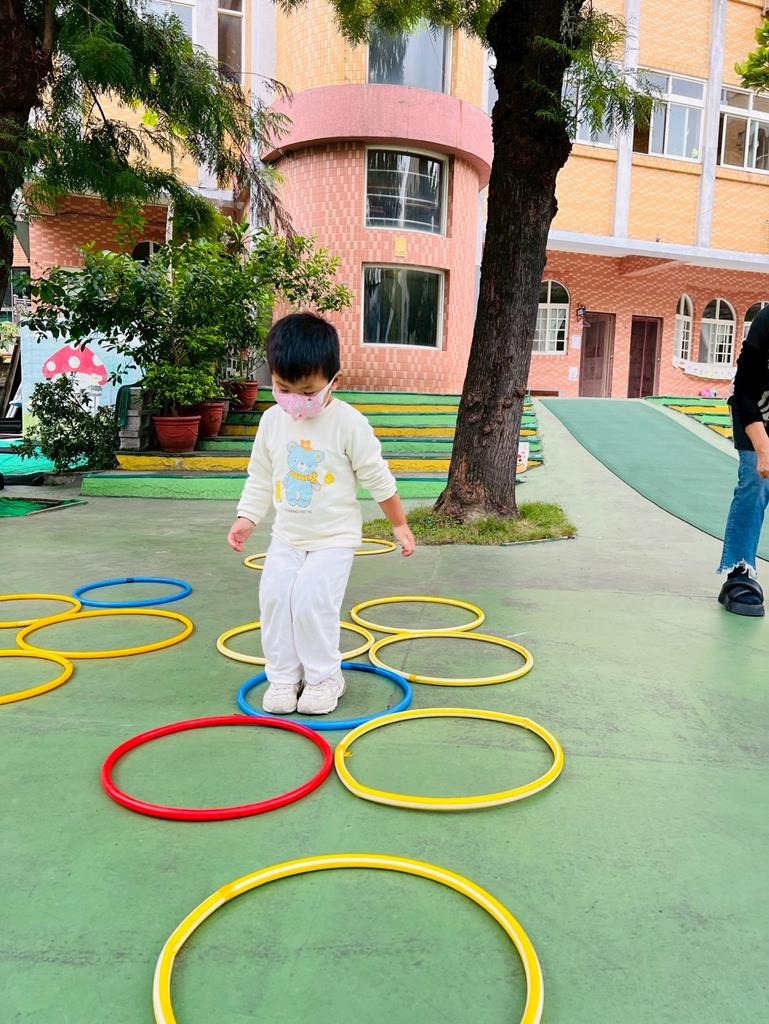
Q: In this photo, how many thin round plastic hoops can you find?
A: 13